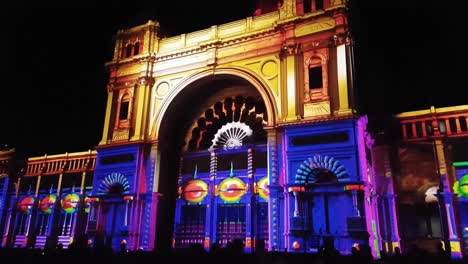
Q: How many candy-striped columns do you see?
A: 2